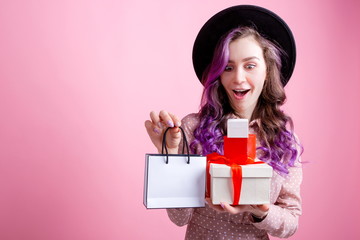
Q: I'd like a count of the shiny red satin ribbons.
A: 1